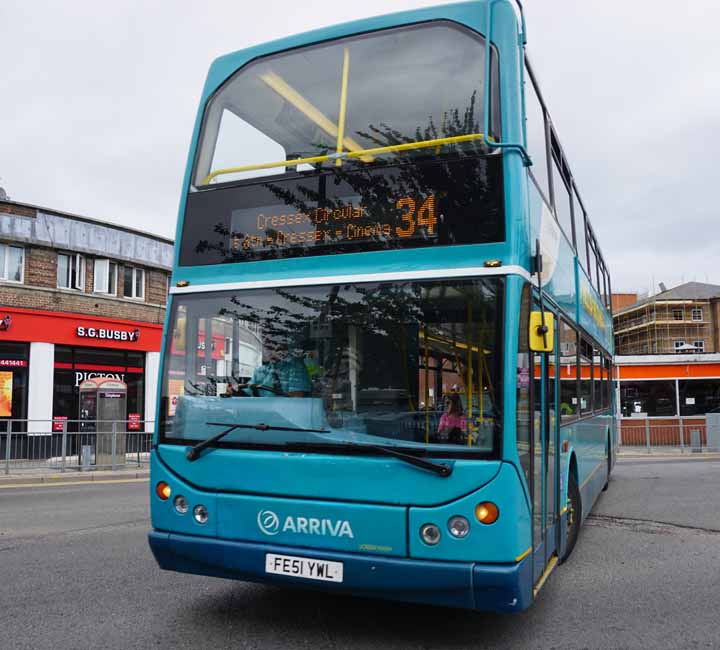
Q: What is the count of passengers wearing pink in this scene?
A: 1